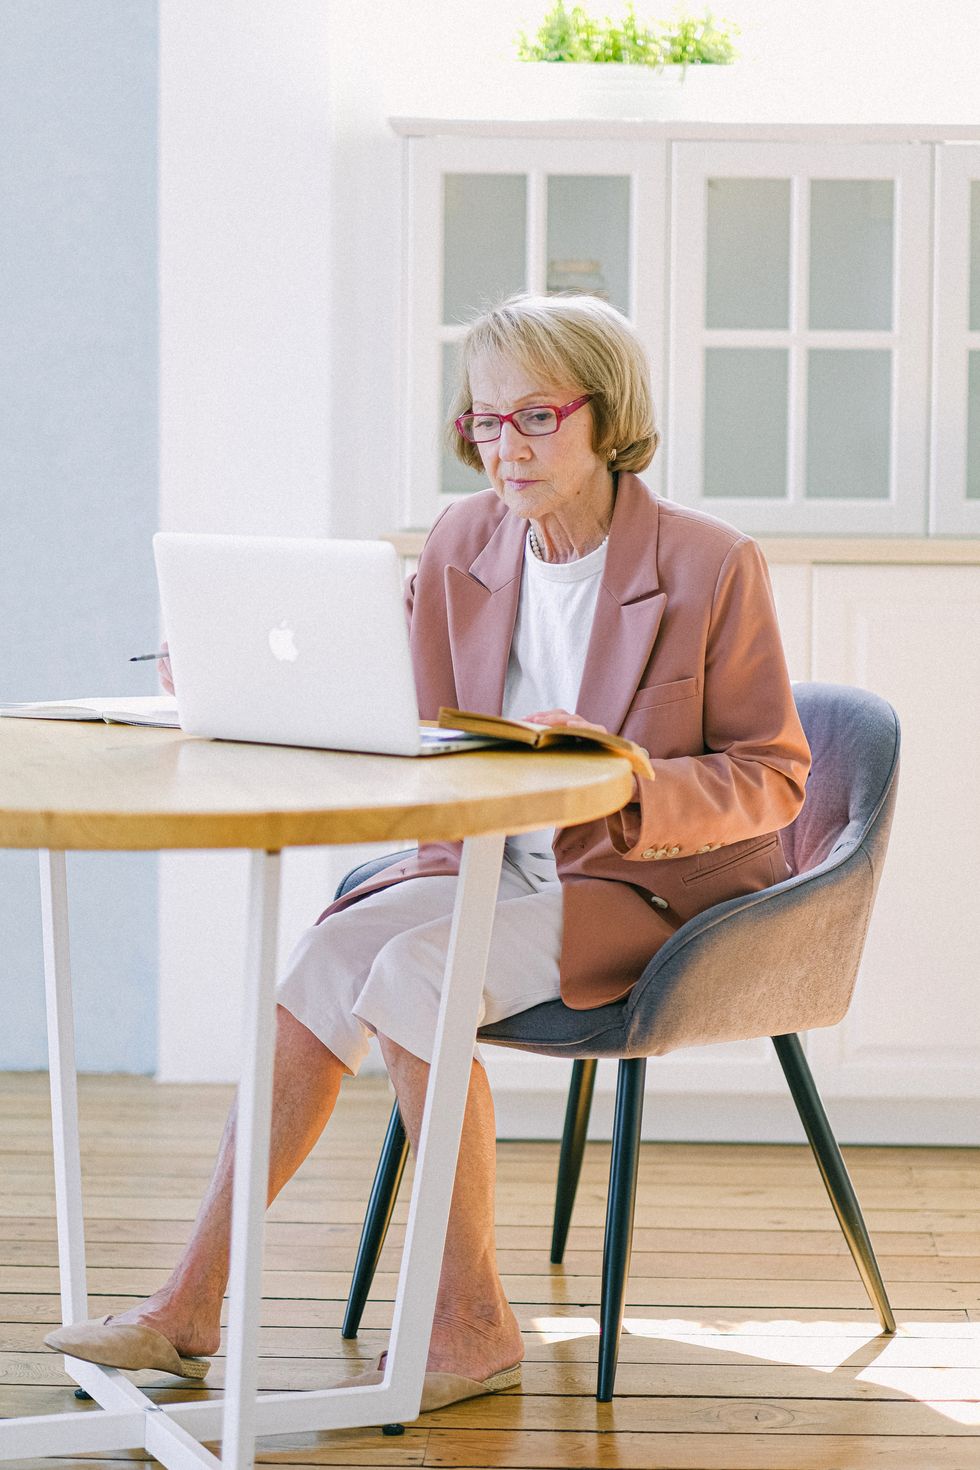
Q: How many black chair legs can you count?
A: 4